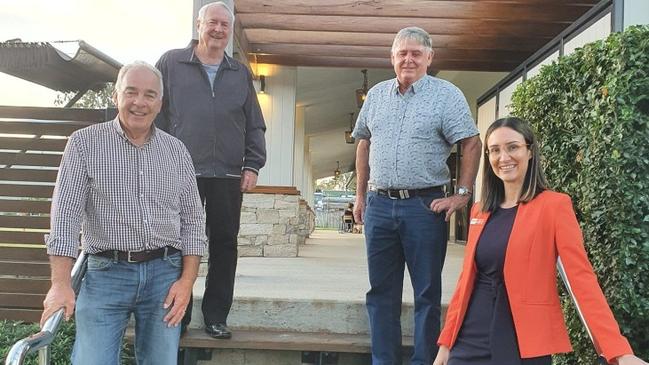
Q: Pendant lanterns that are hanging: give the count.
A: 3